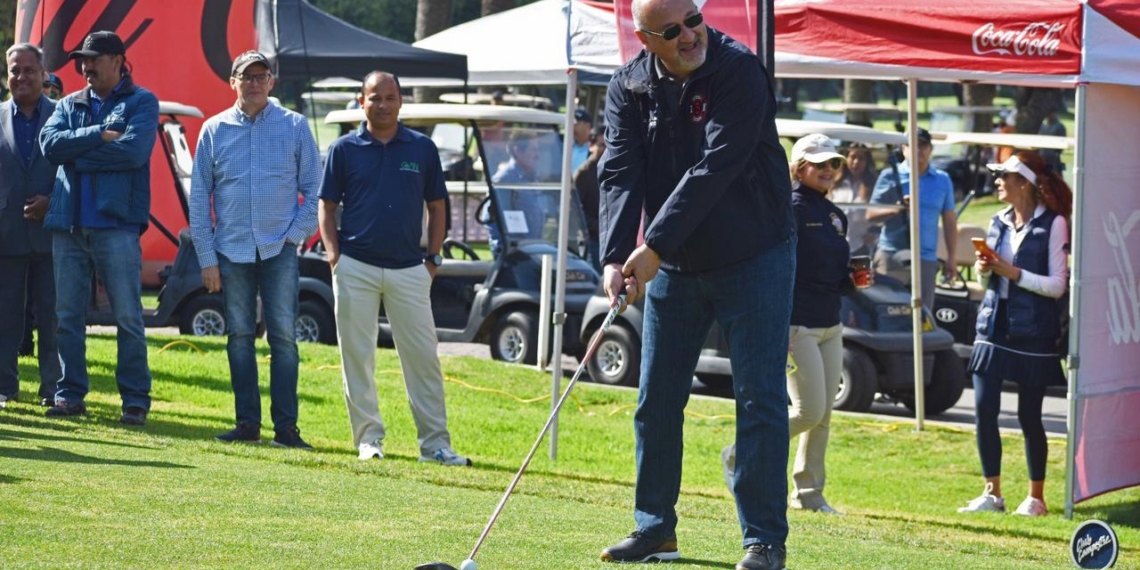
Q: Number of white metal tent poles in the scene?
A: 3